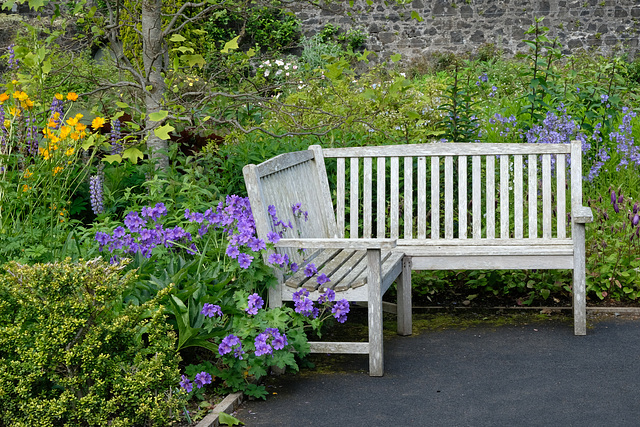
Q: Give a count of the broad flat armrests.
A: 2